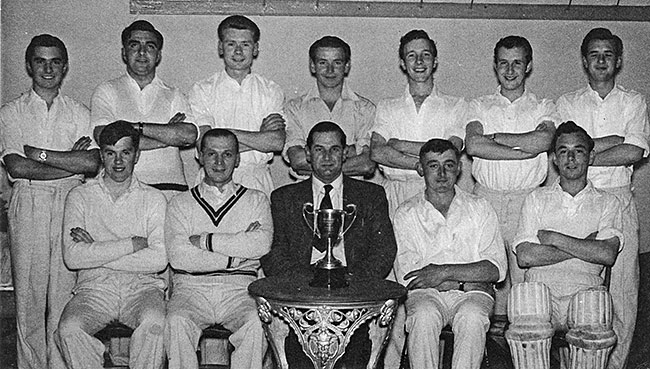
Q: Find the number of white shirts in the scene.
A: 12